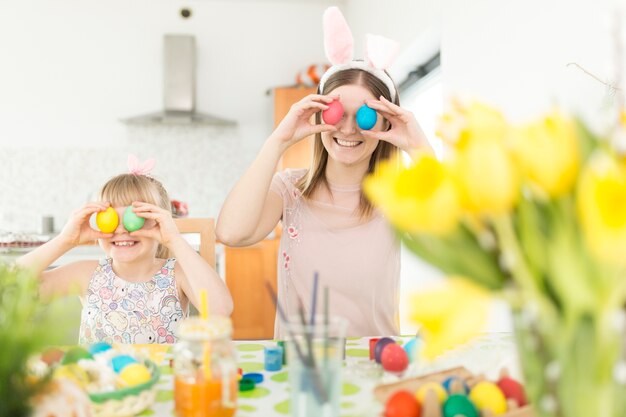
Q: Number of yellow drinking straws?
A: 1